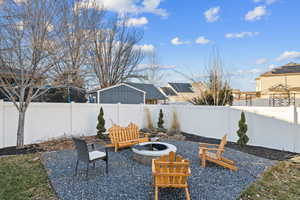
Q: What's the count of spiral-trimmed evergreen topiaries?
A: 3